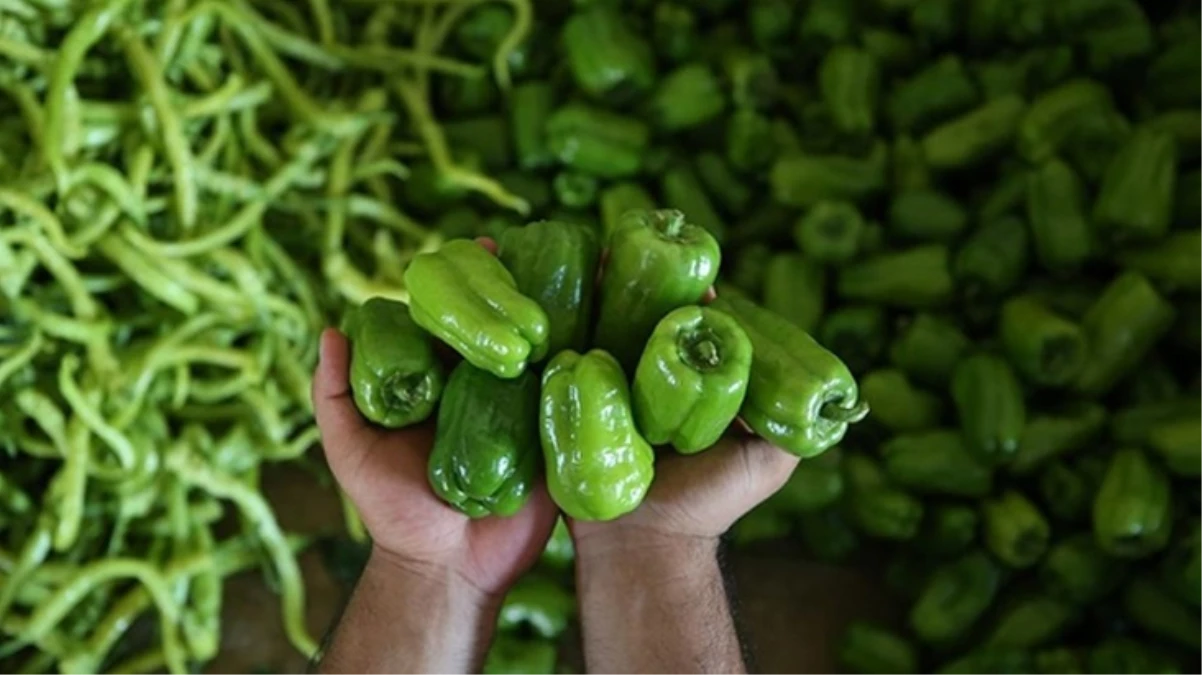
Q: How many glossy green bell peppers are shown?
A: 8